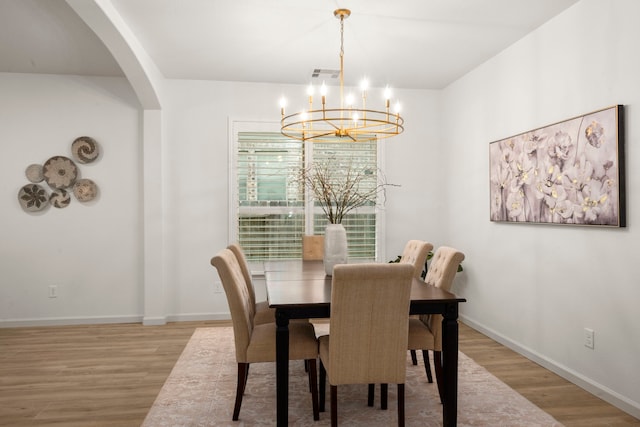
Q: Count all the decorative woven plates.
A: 6